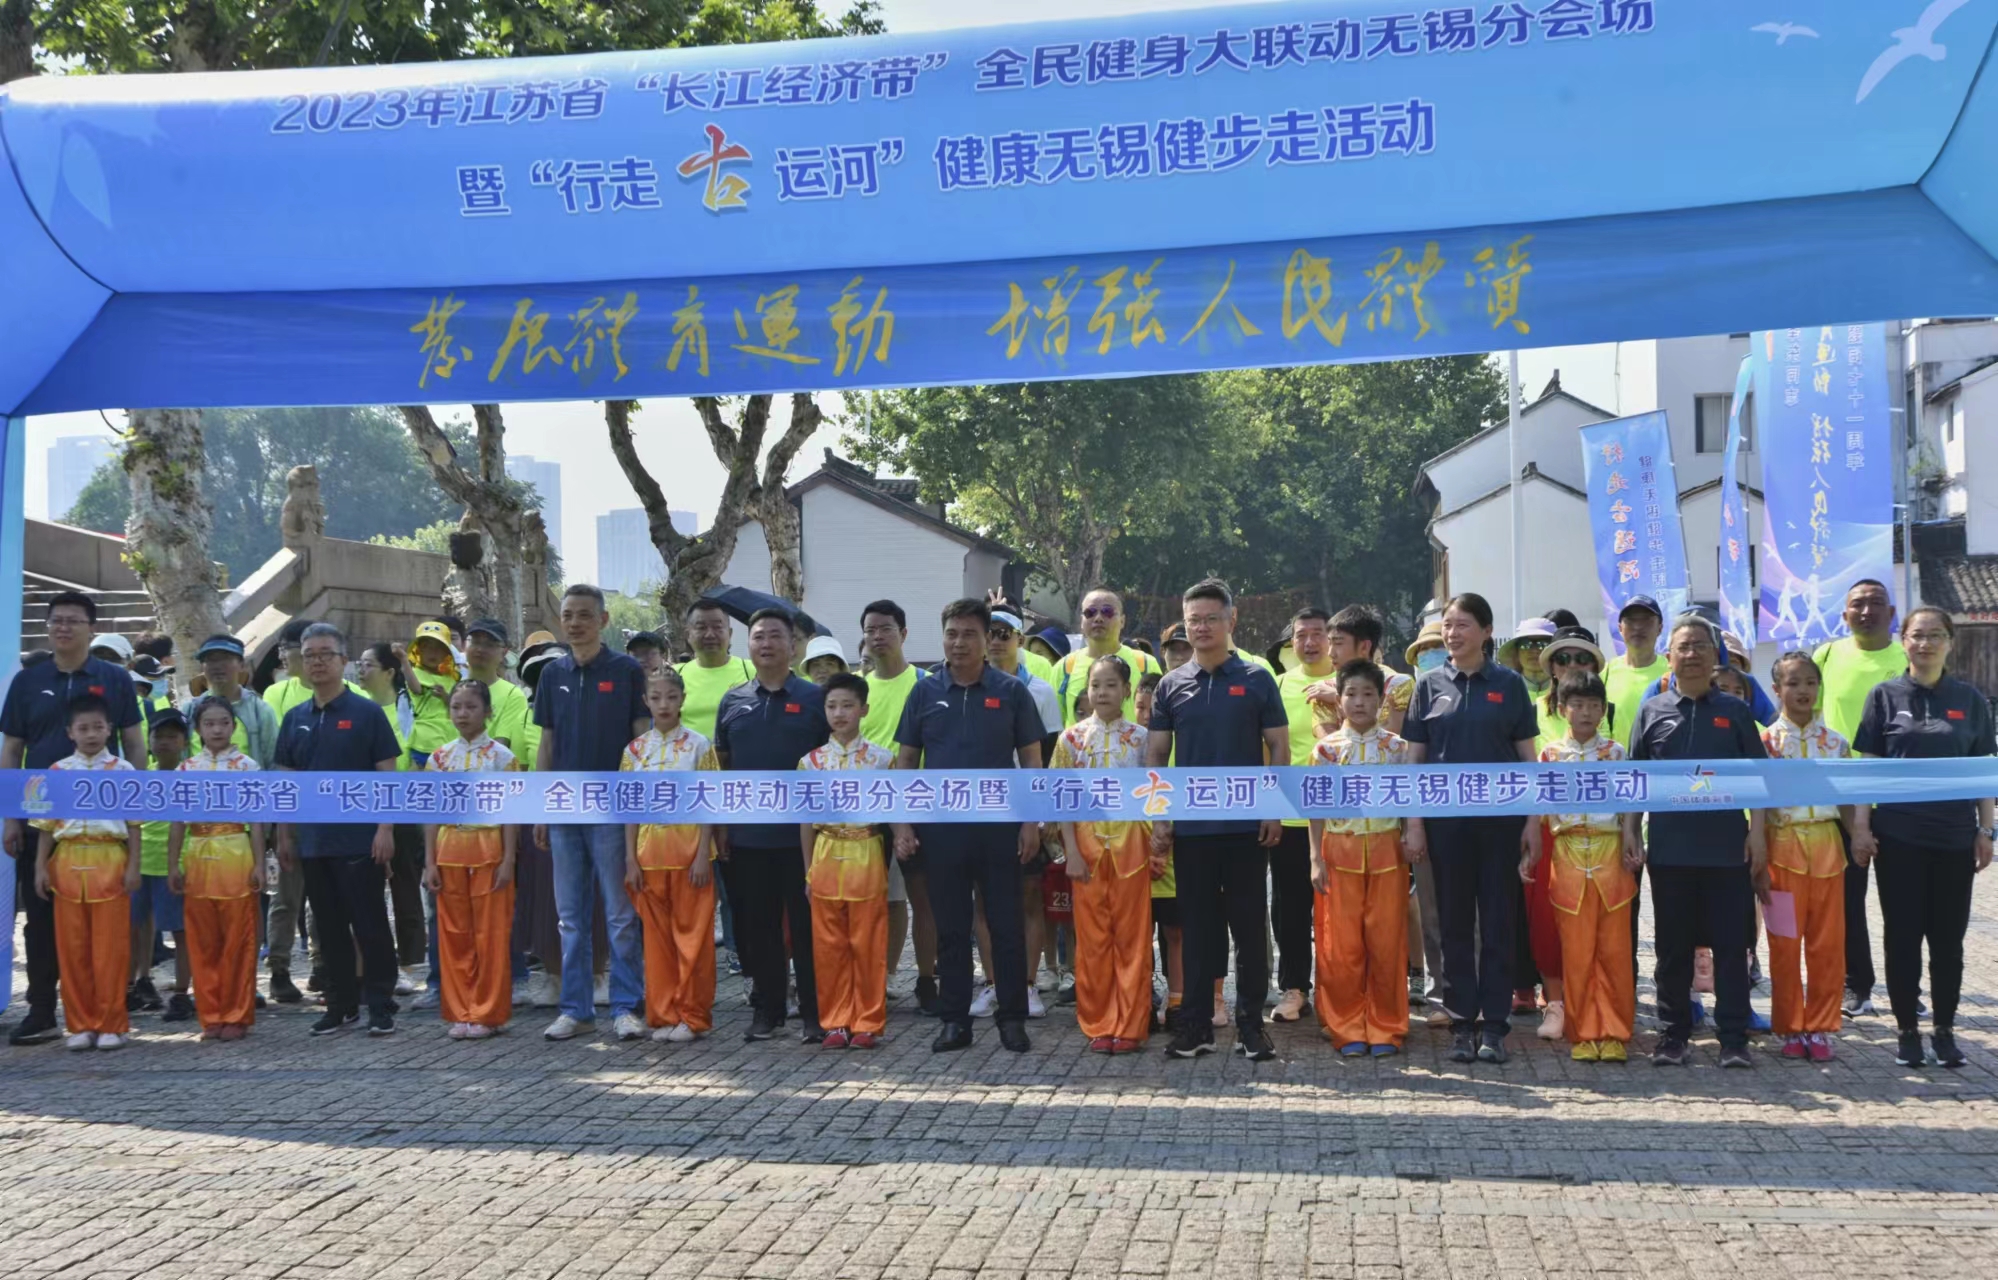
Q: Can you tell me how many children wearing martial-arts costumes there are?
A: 9